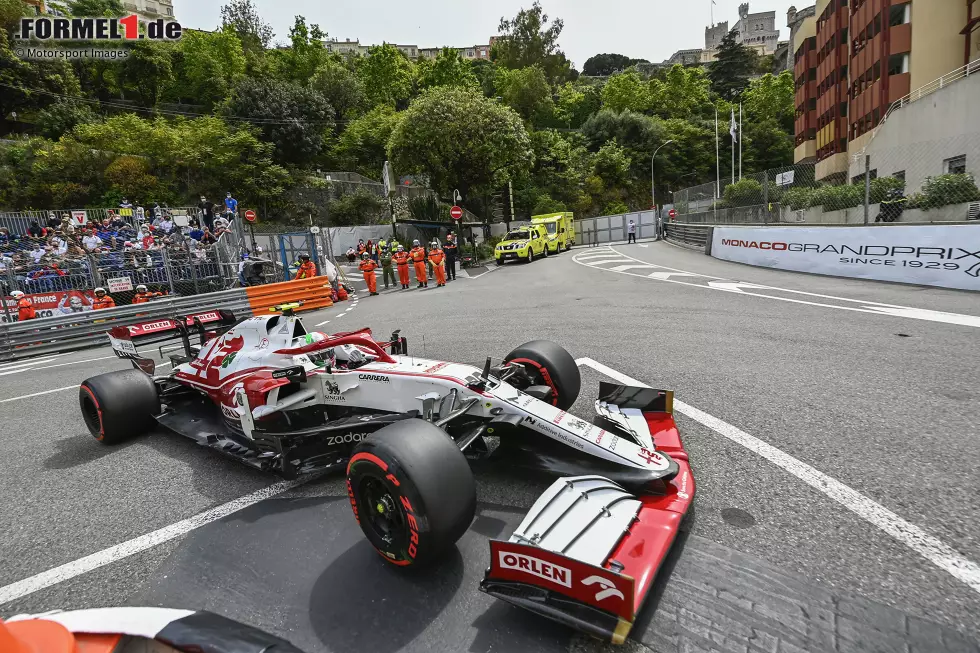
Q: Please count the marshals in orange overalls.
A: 8